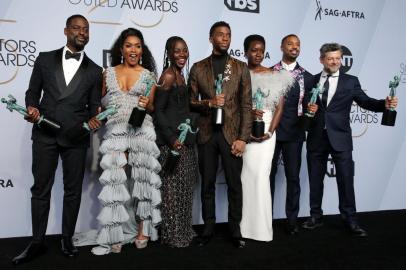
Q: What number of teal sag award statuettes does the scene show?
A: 8